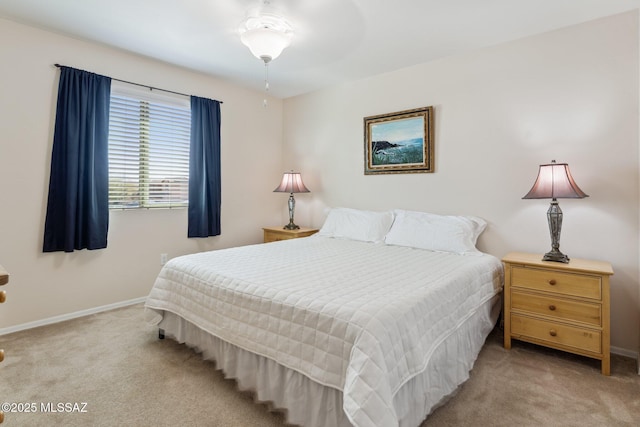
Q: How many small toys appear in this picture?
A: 0